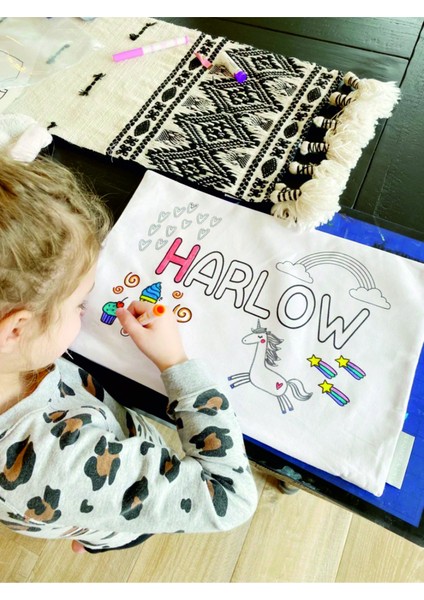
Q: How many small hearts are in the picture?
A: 12